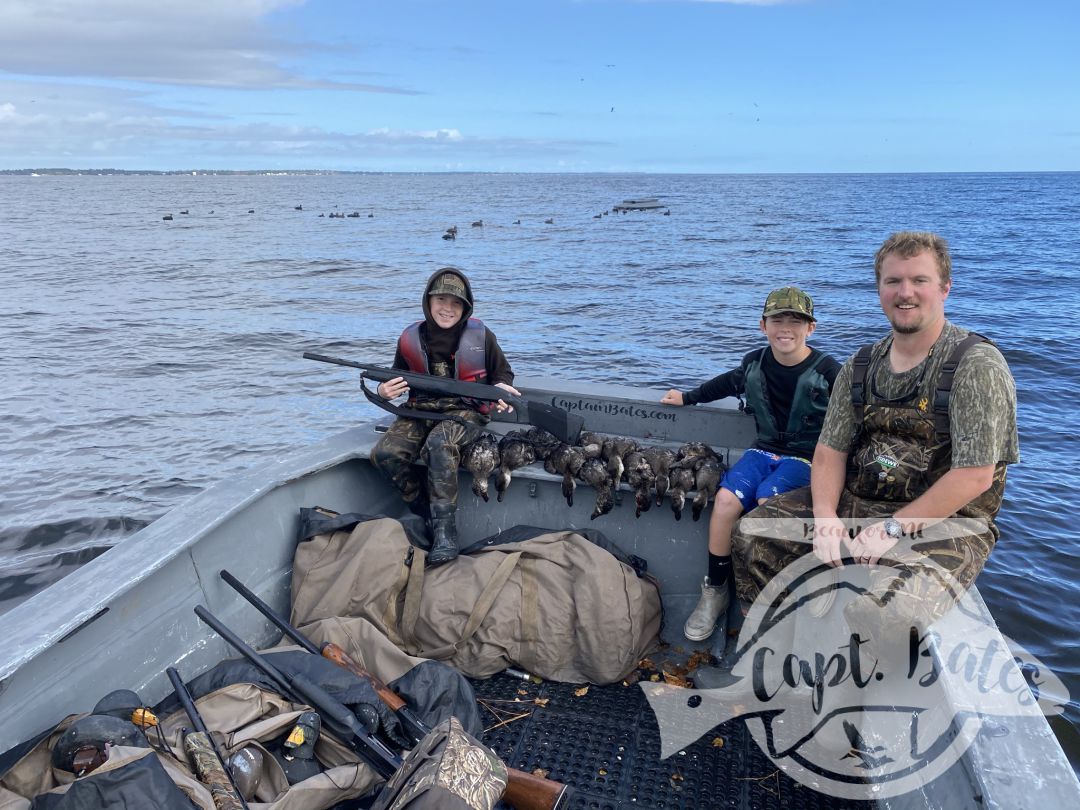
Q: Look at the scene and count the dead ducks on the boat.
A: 12